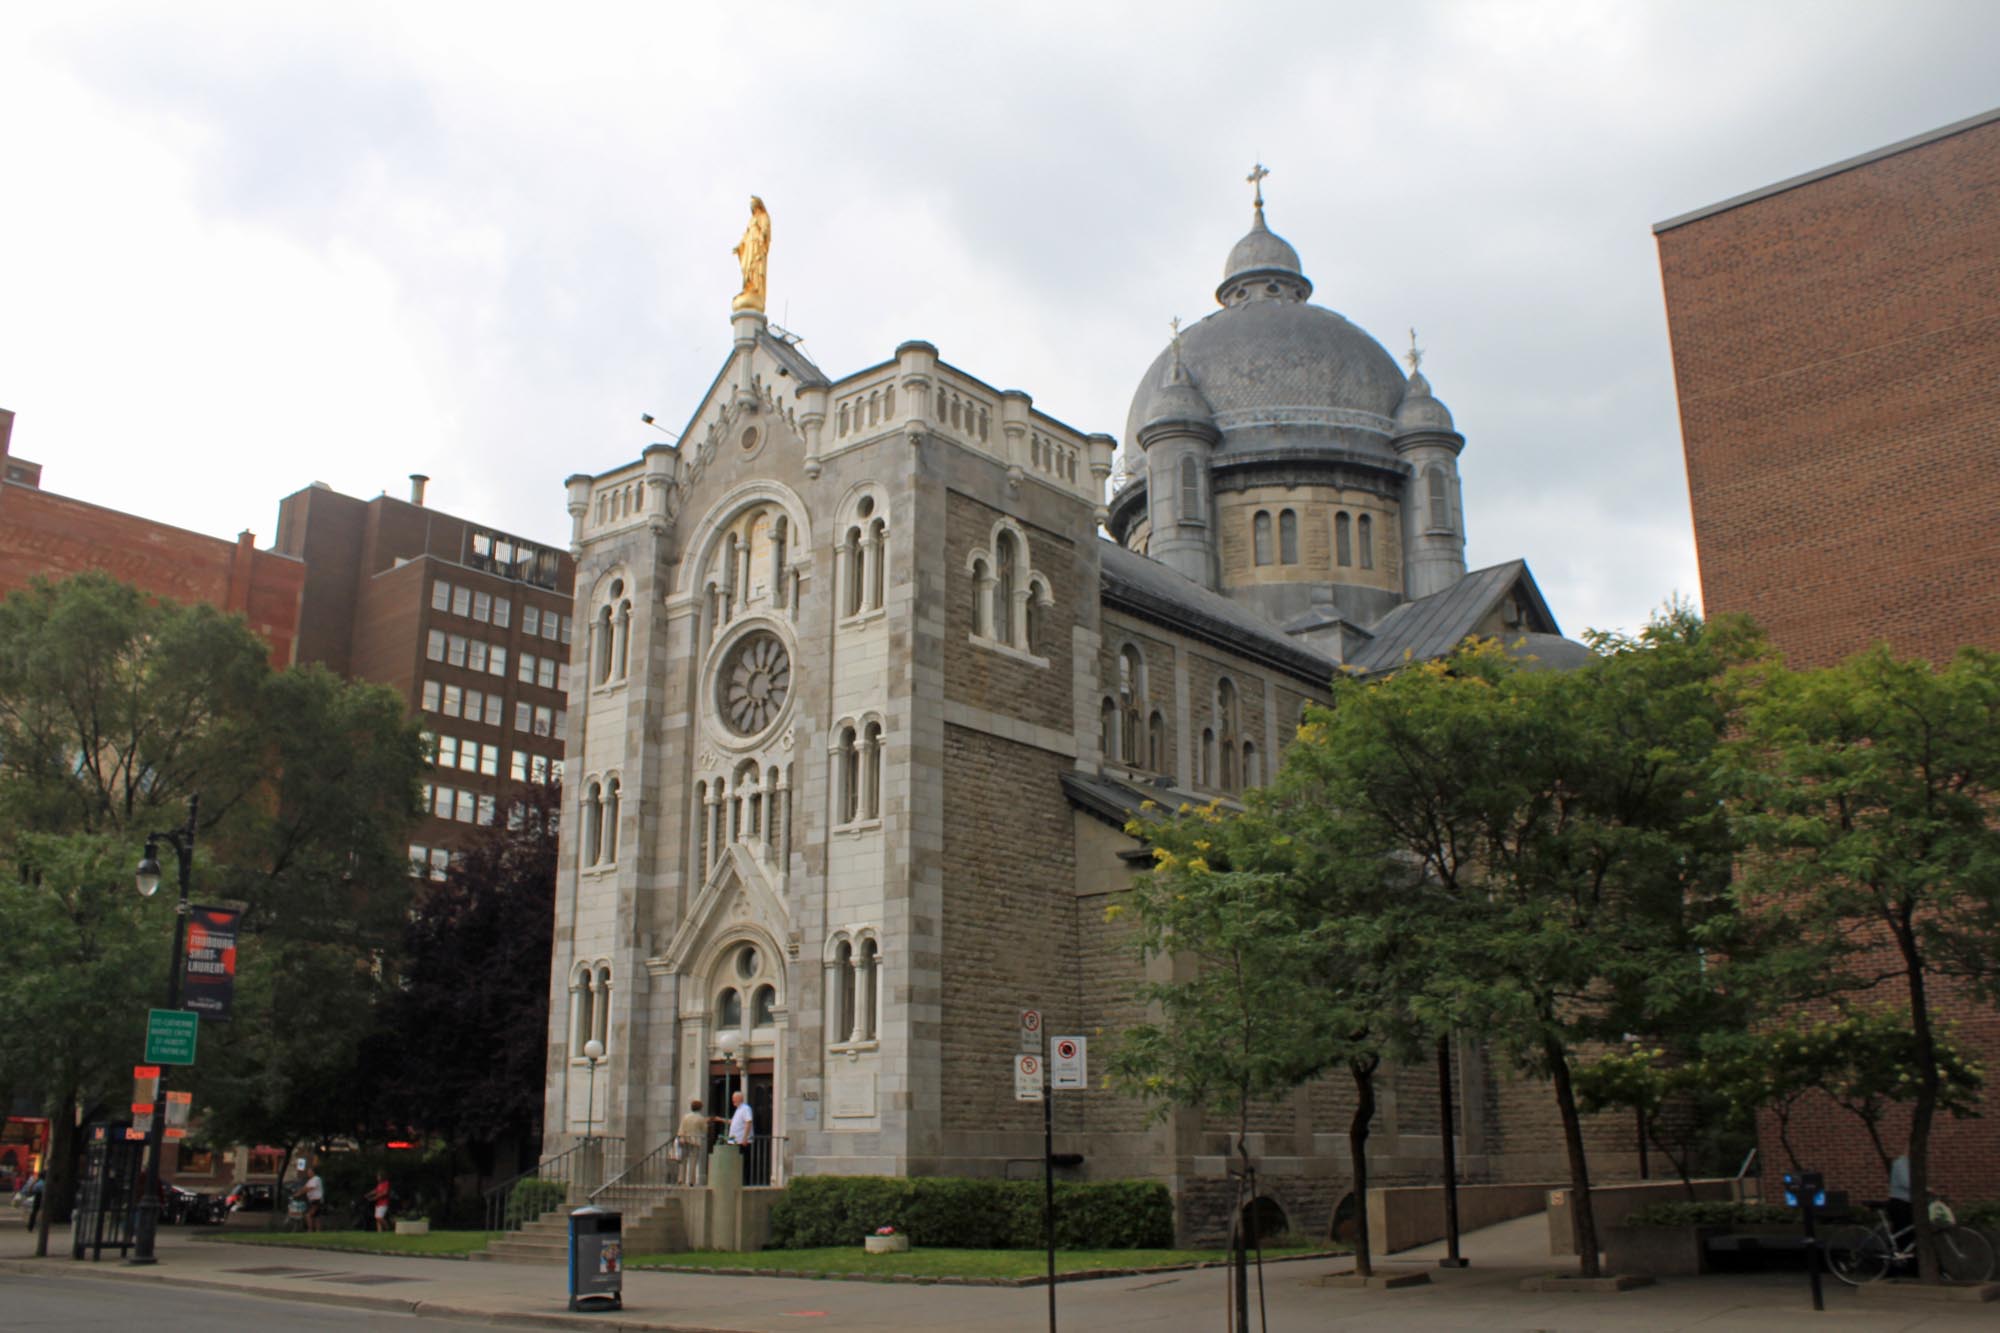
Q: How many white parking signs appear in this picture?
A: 3